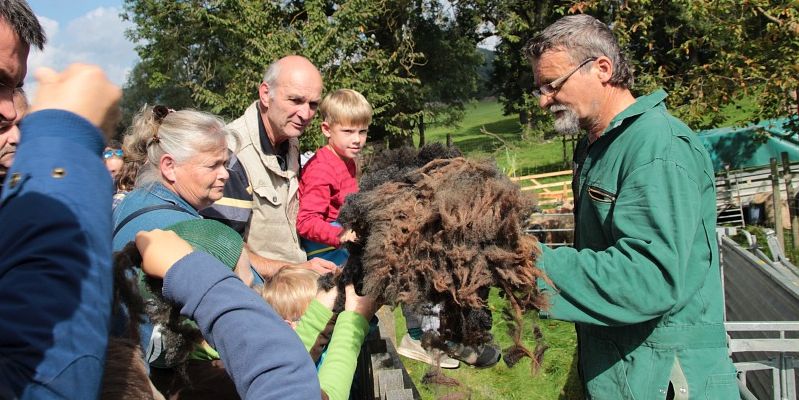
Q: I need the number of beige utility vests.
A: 1